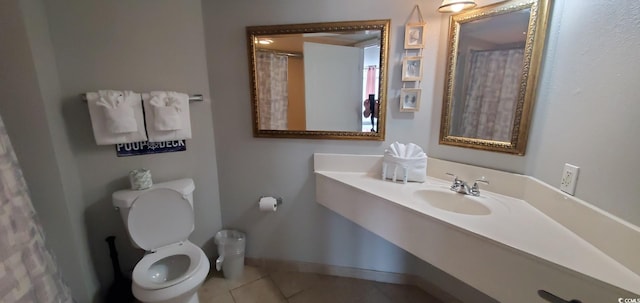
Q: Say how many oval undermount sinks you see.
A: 1